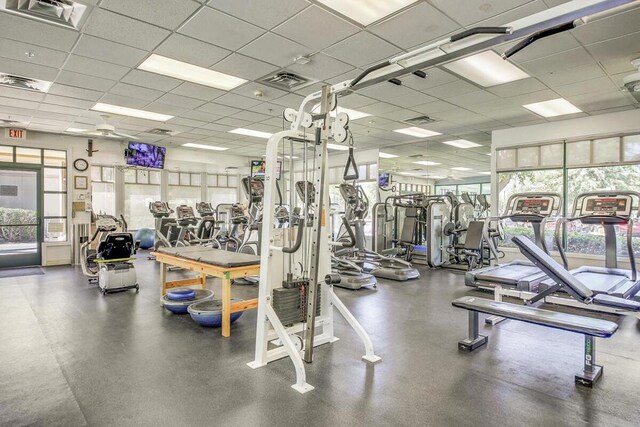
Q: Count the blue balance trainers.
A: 2